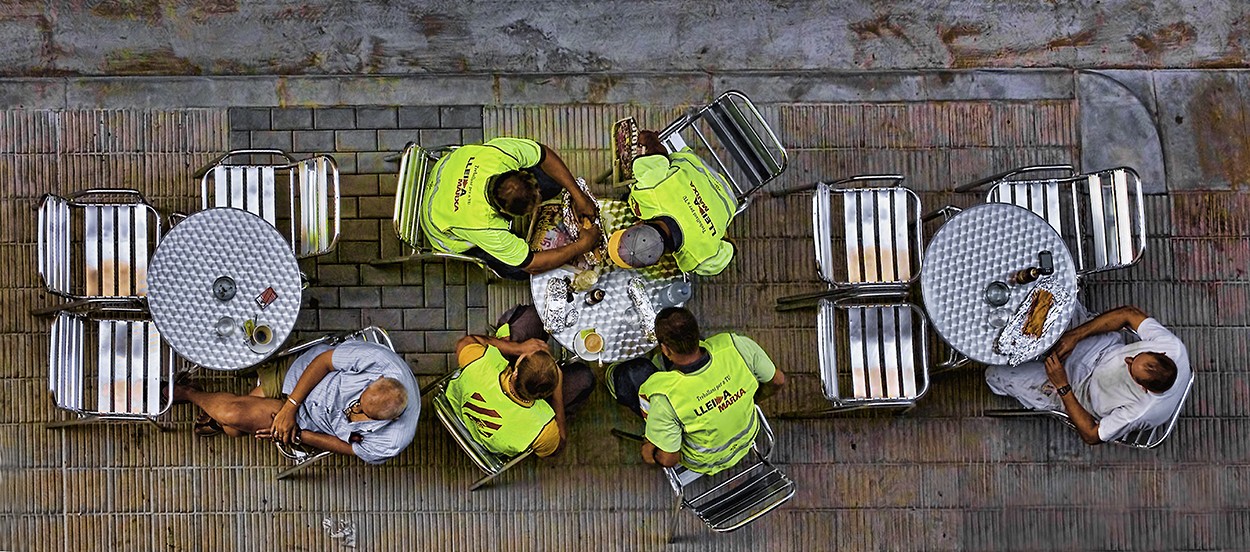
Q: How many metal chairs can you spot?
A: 12